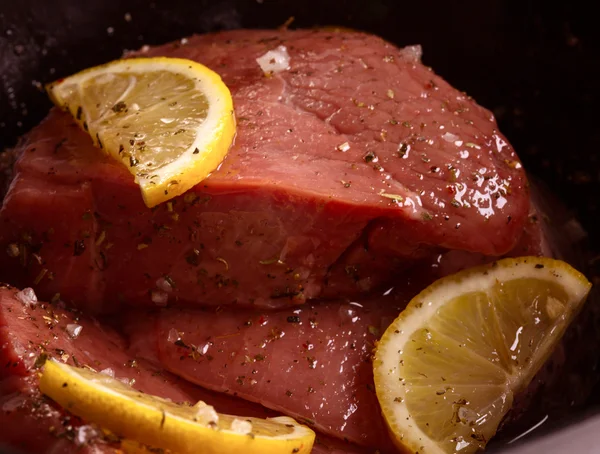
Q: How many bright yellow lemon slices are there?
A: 3